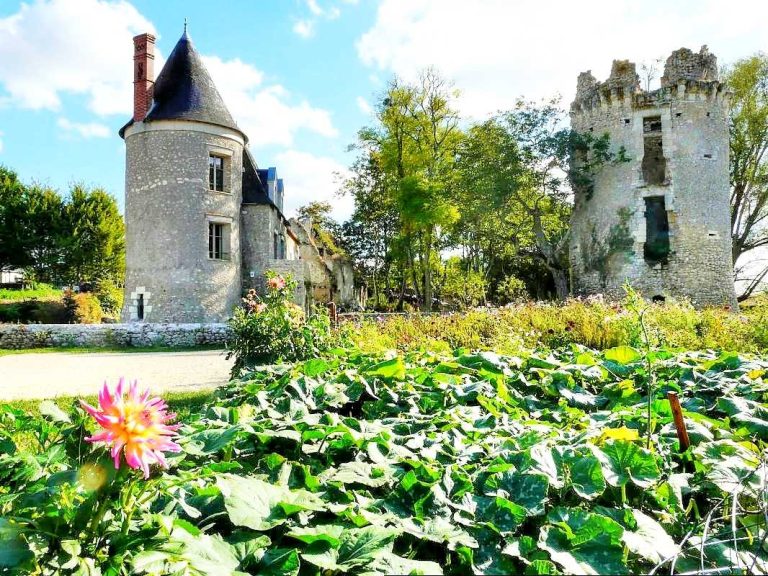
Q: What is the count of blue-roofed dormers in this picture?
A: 2